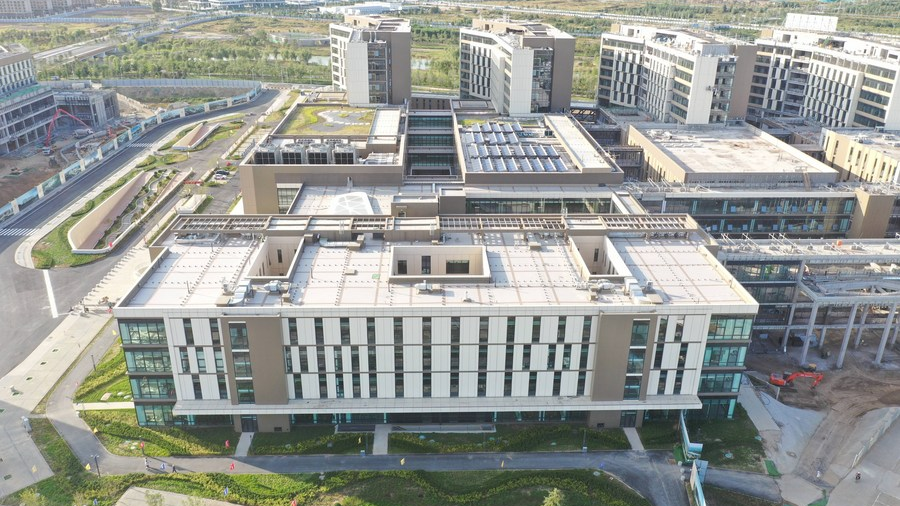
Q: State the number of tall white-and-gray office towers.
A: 4